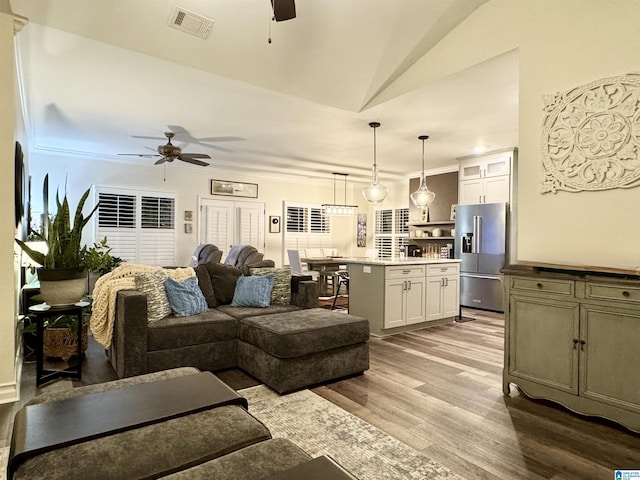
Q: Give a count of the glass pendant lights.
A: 2